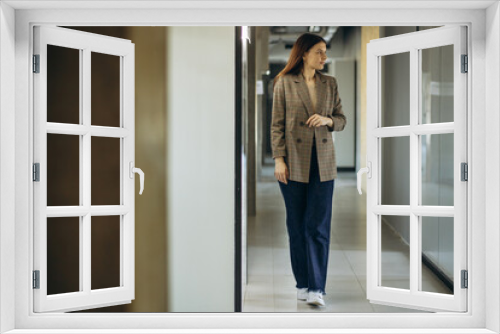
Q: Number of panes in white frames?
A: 12